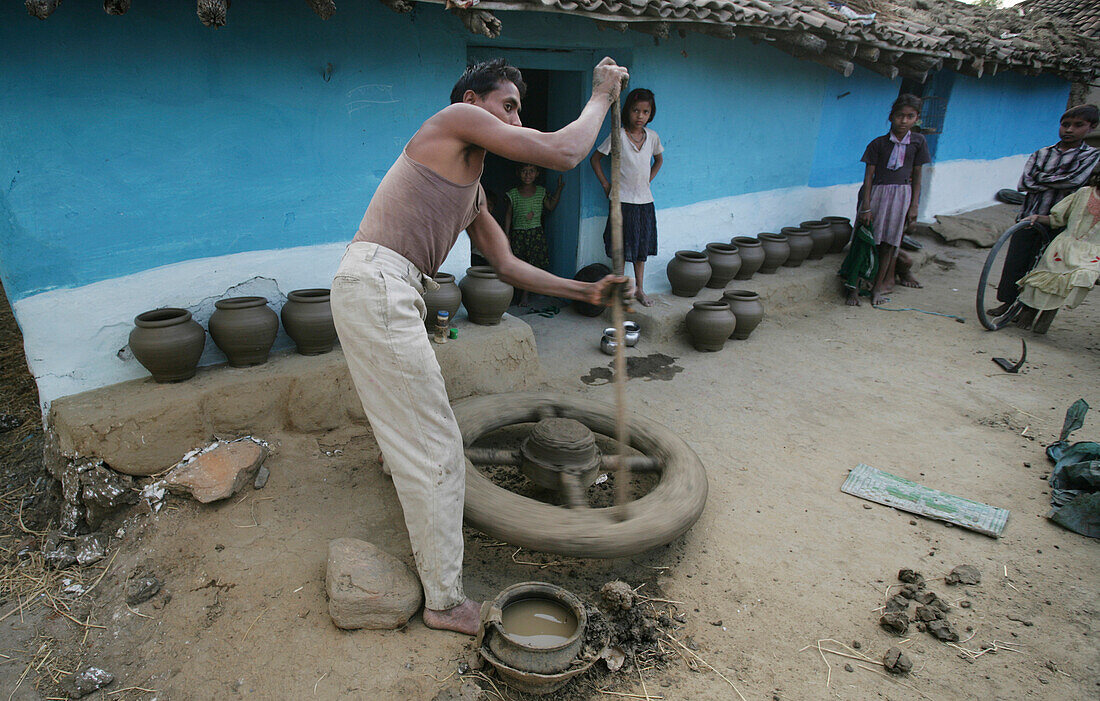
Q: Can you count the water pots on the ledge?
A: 12